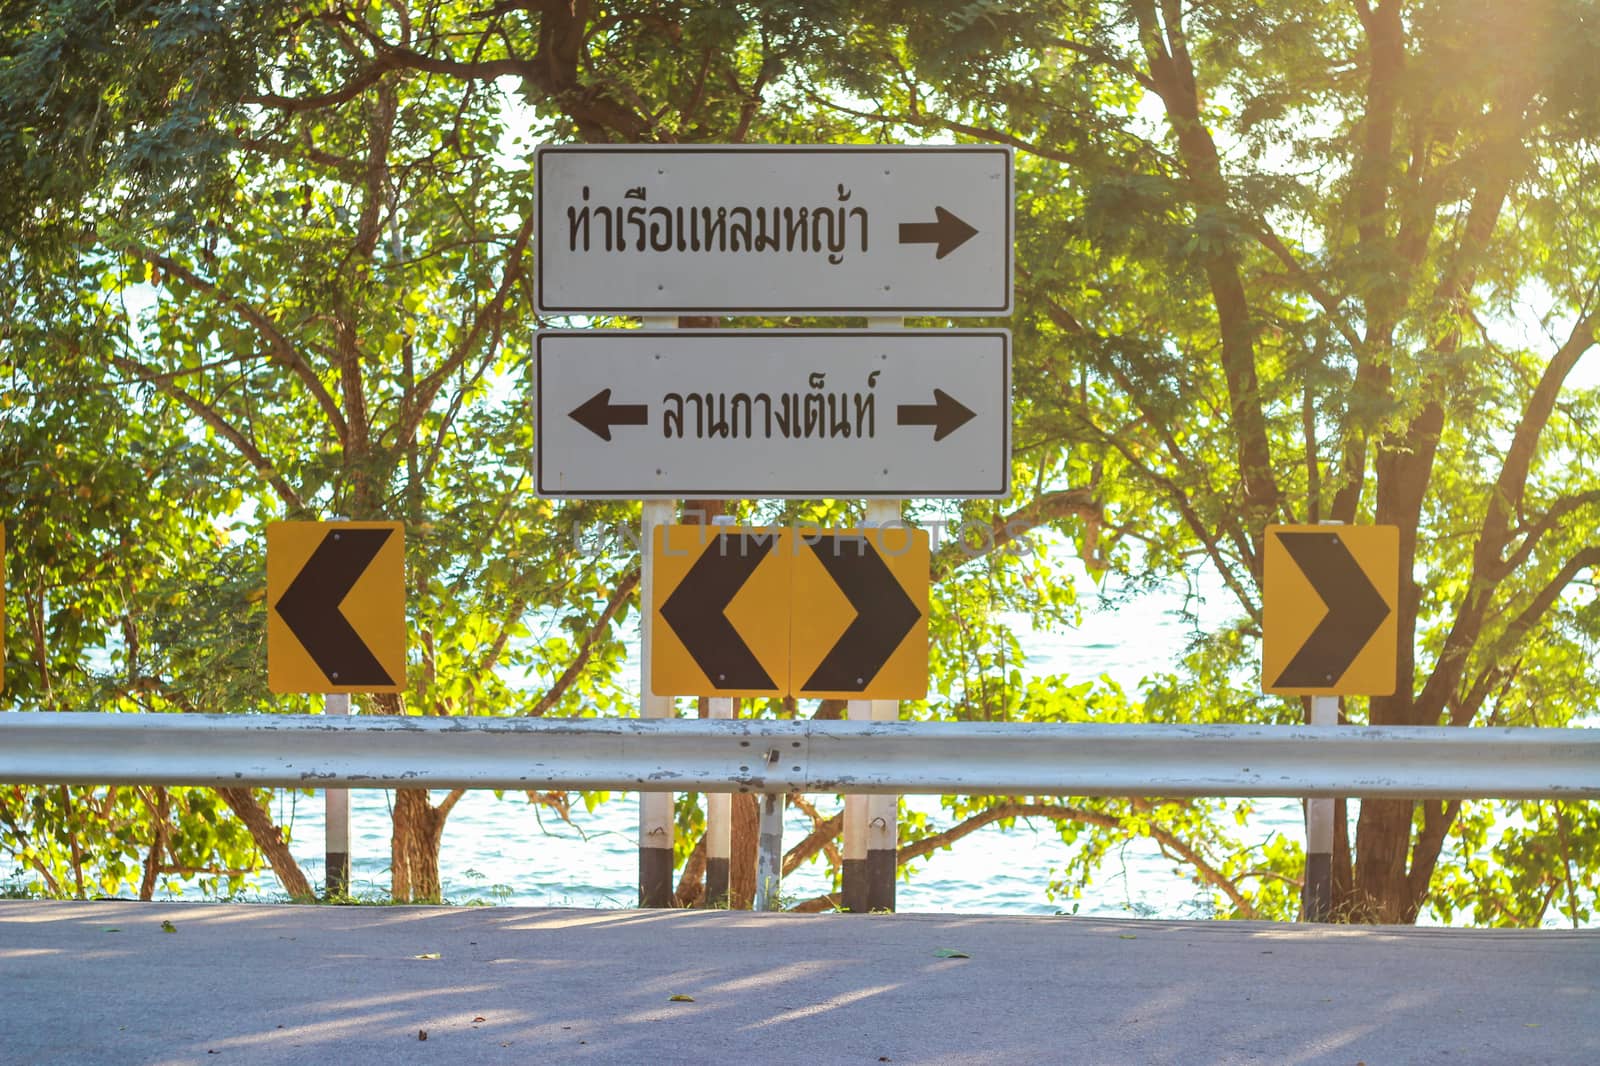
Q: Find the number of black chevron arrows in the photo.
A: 4